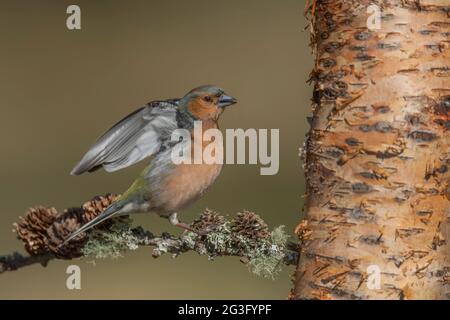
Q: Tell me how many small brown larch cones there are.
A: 5